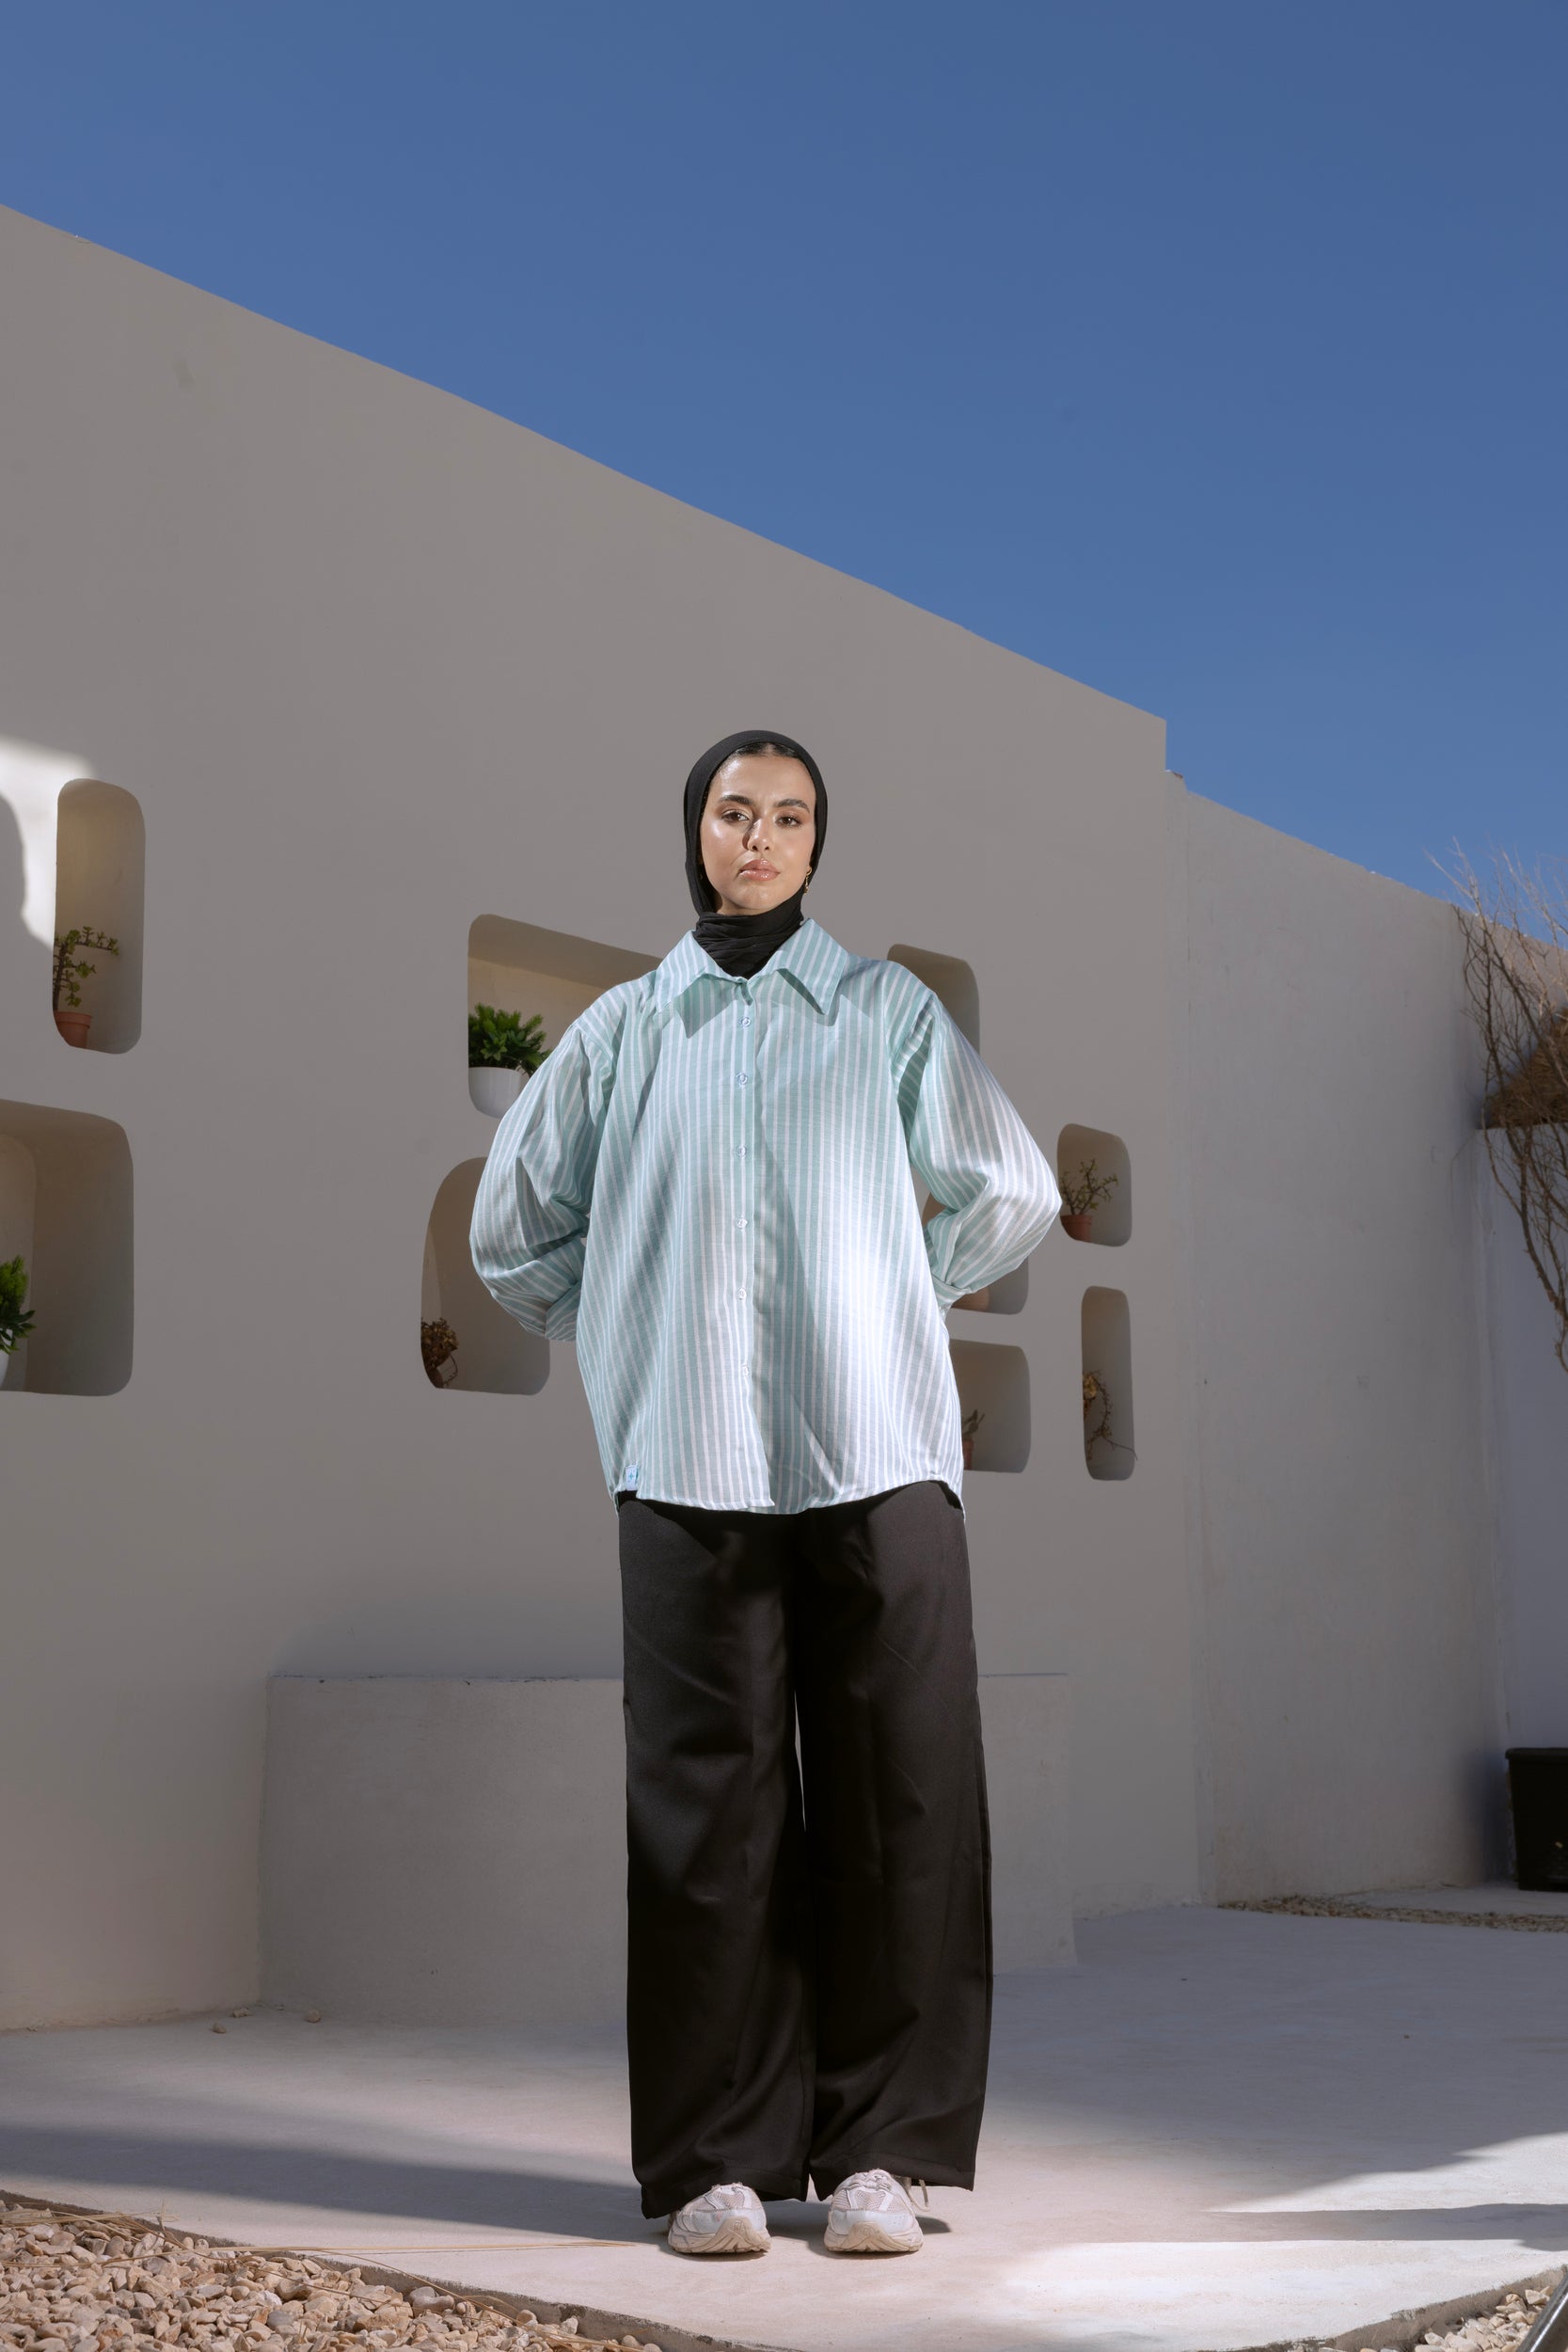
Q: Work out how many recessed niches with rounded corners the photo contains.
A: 9